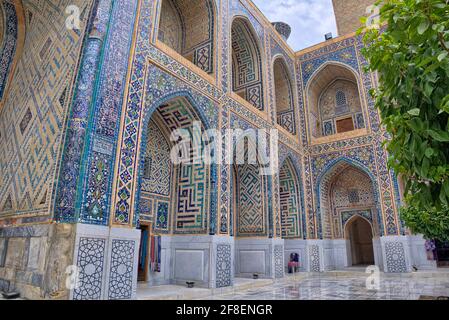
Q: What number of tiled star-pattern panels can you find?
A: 6